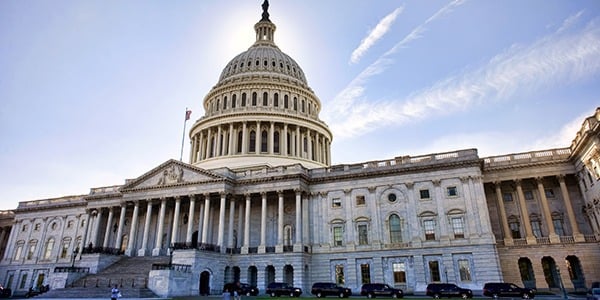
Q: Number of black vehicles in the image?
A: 6